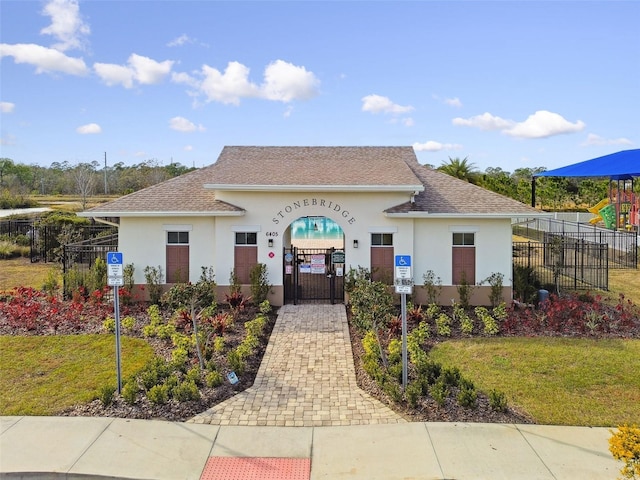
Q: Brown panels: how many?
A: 4